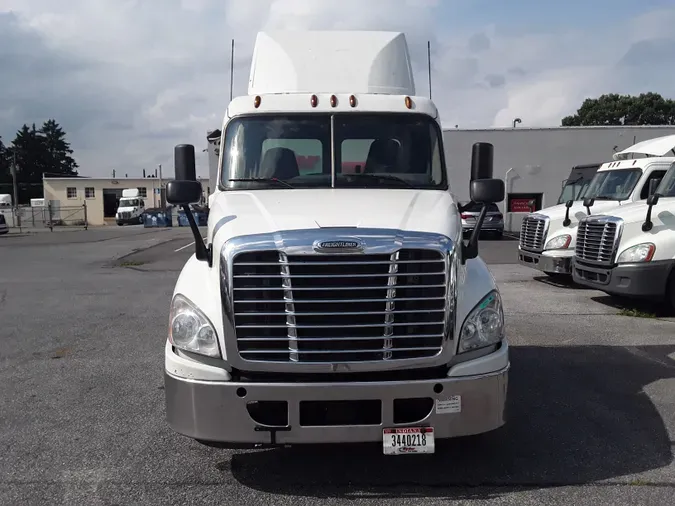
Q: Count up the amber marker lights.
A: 5